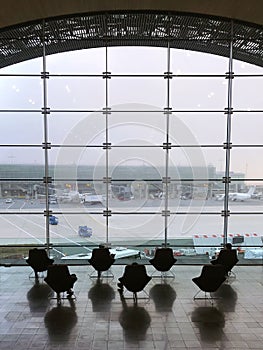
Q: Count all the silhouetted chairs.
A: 7